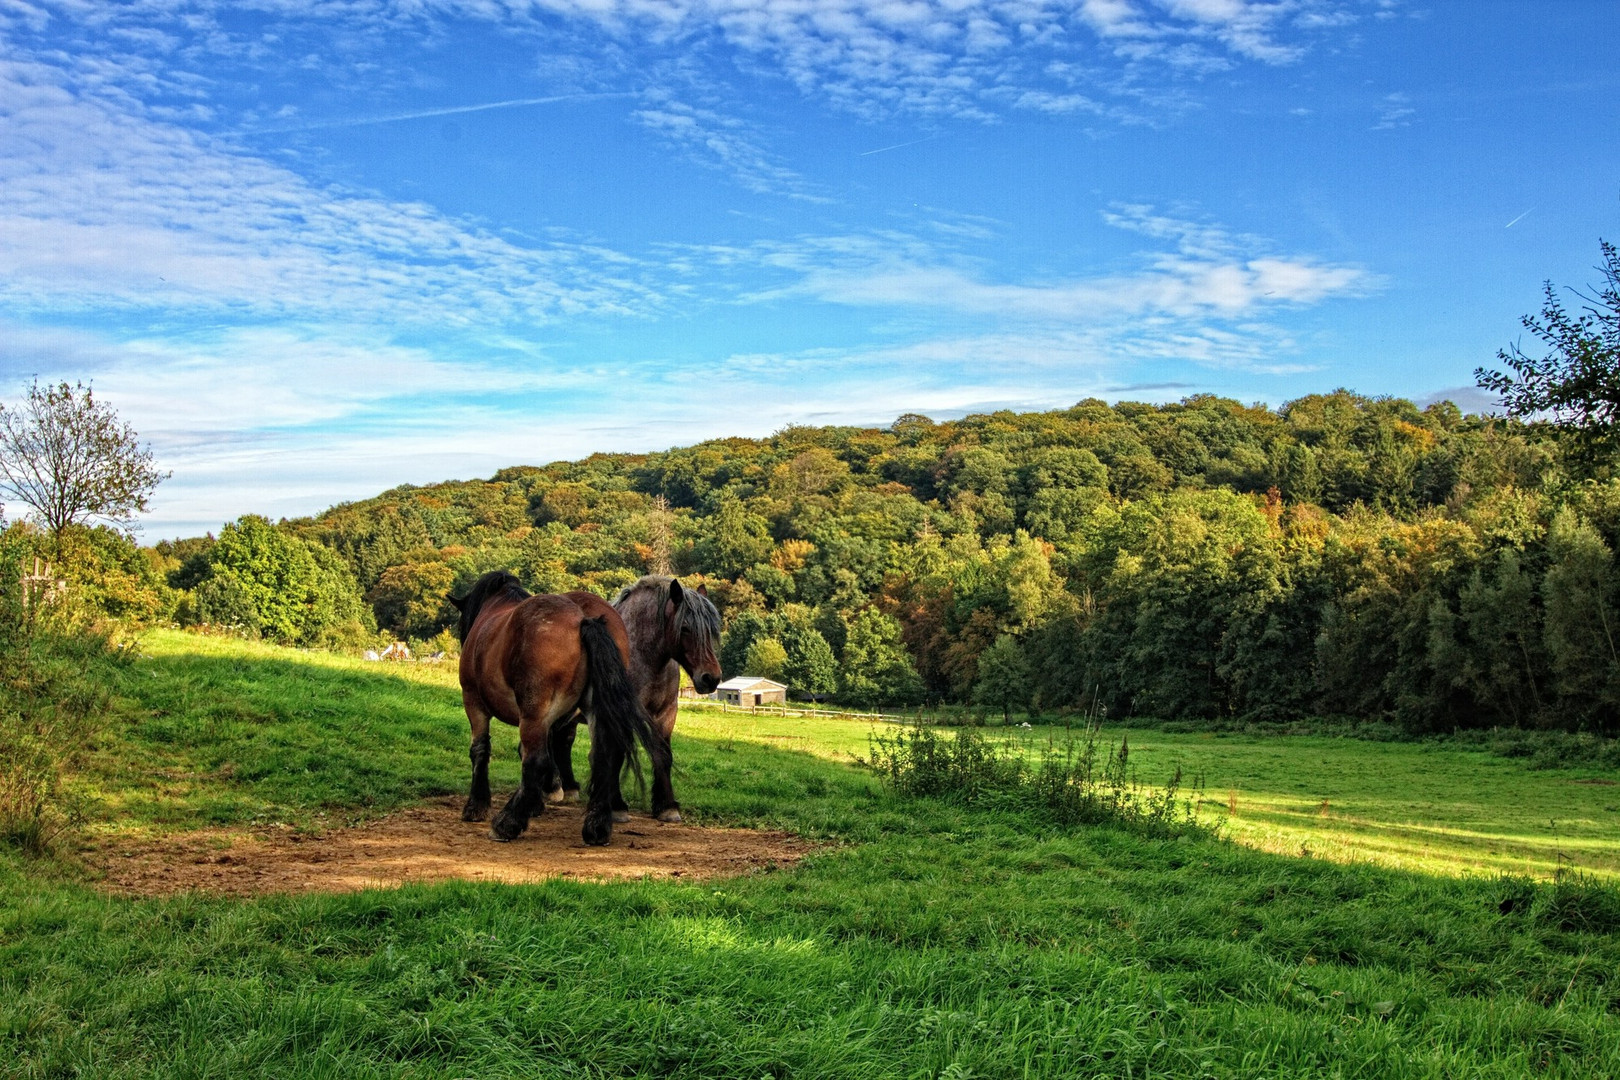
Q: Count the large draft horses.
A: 2